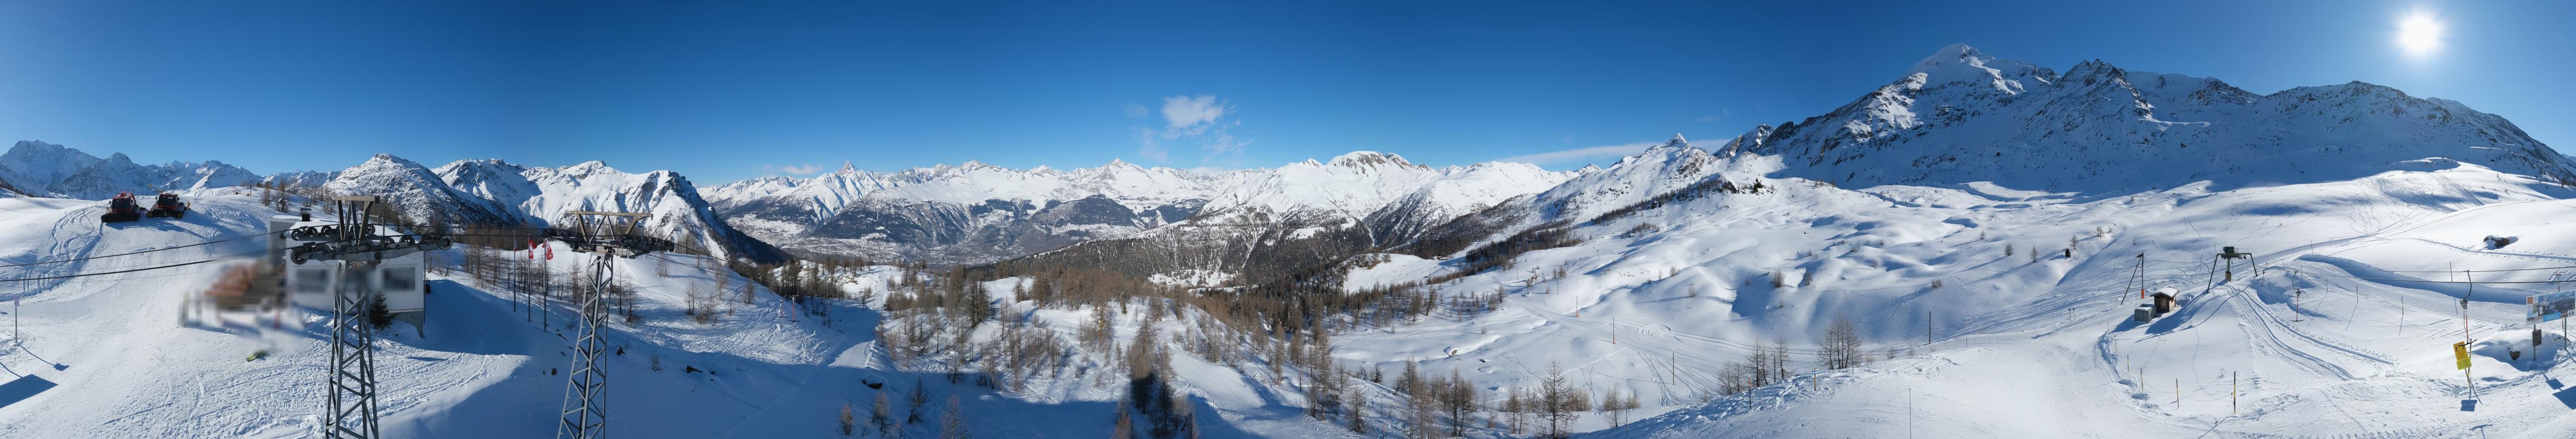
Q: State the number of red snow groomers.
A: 2